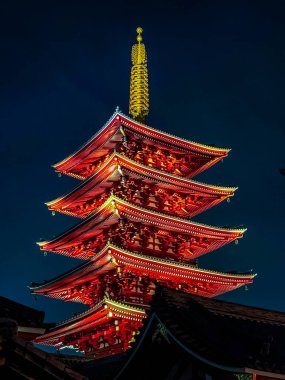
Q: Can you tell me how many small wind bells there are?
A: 8